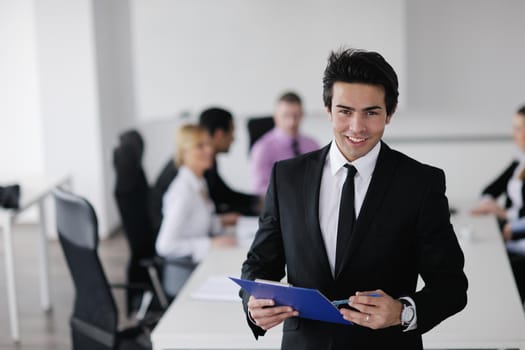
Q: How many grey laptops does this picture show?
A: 0